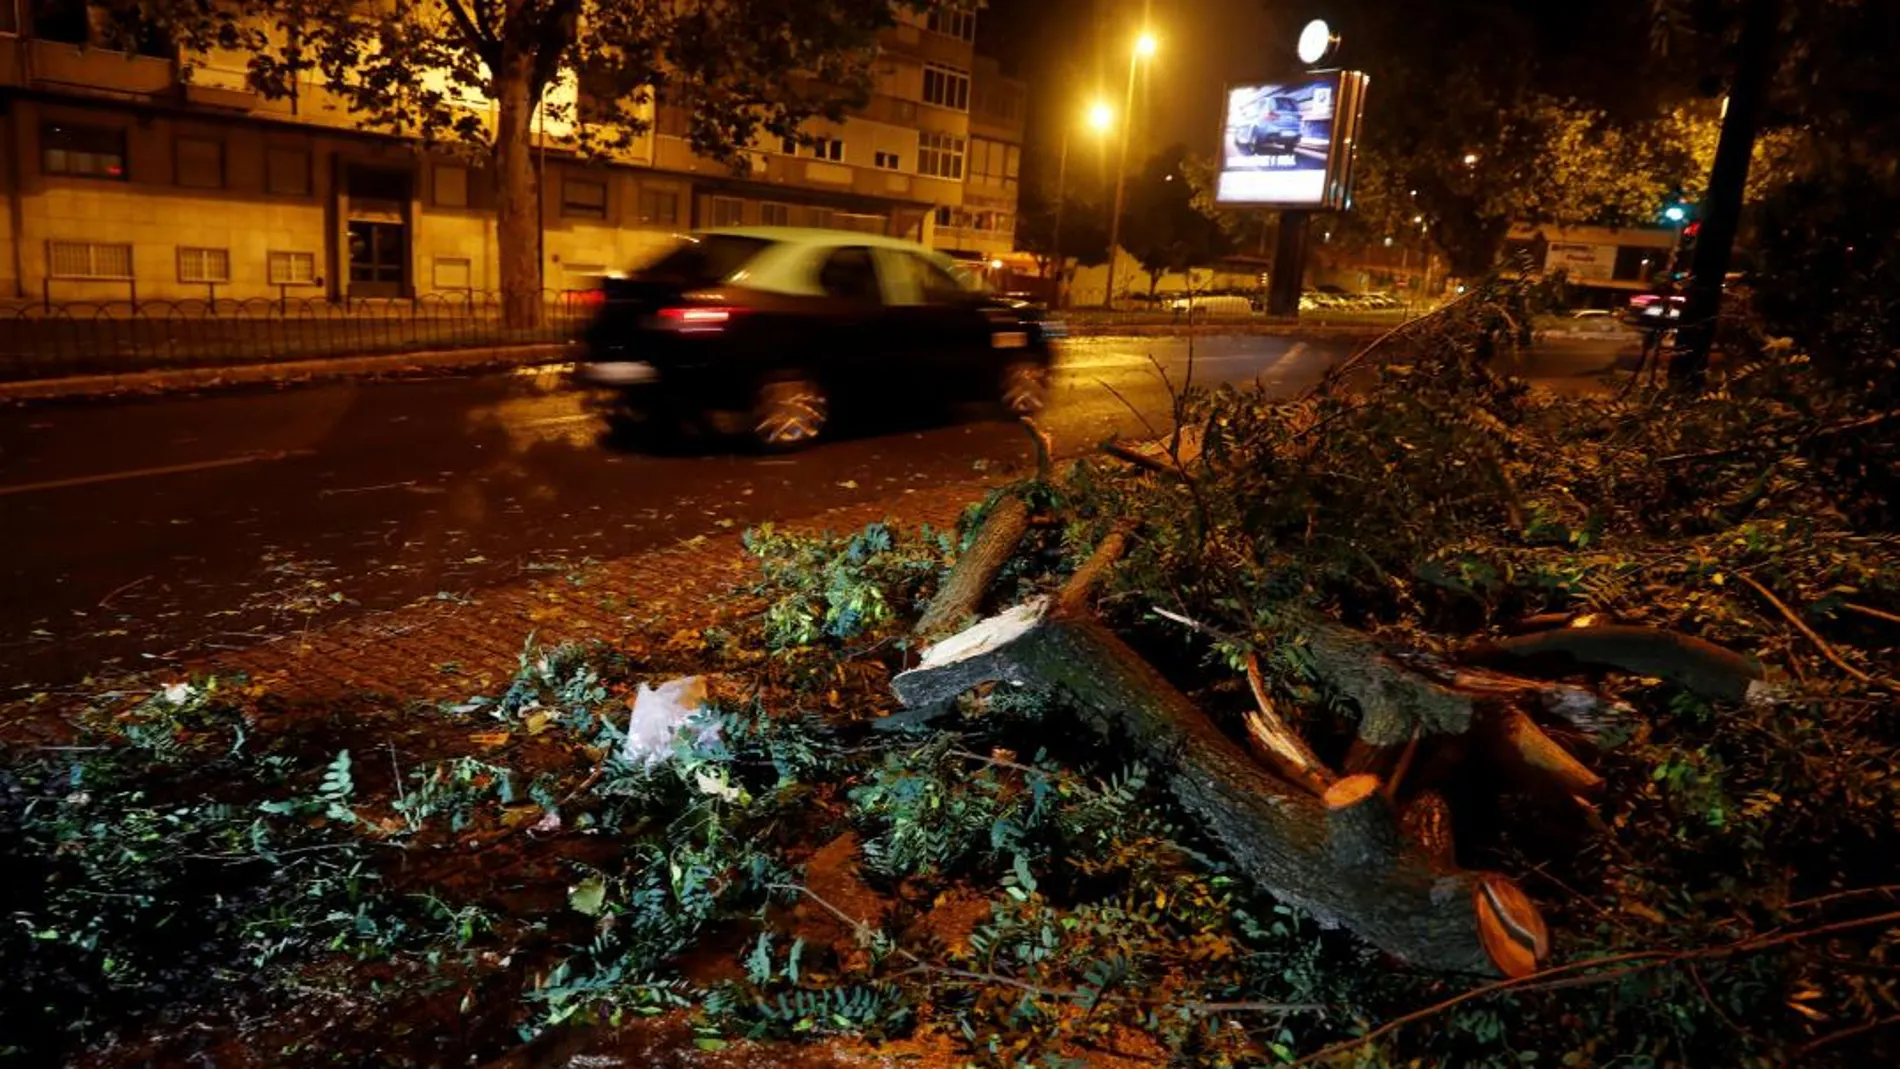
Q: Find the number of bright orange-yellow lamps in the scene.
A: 2